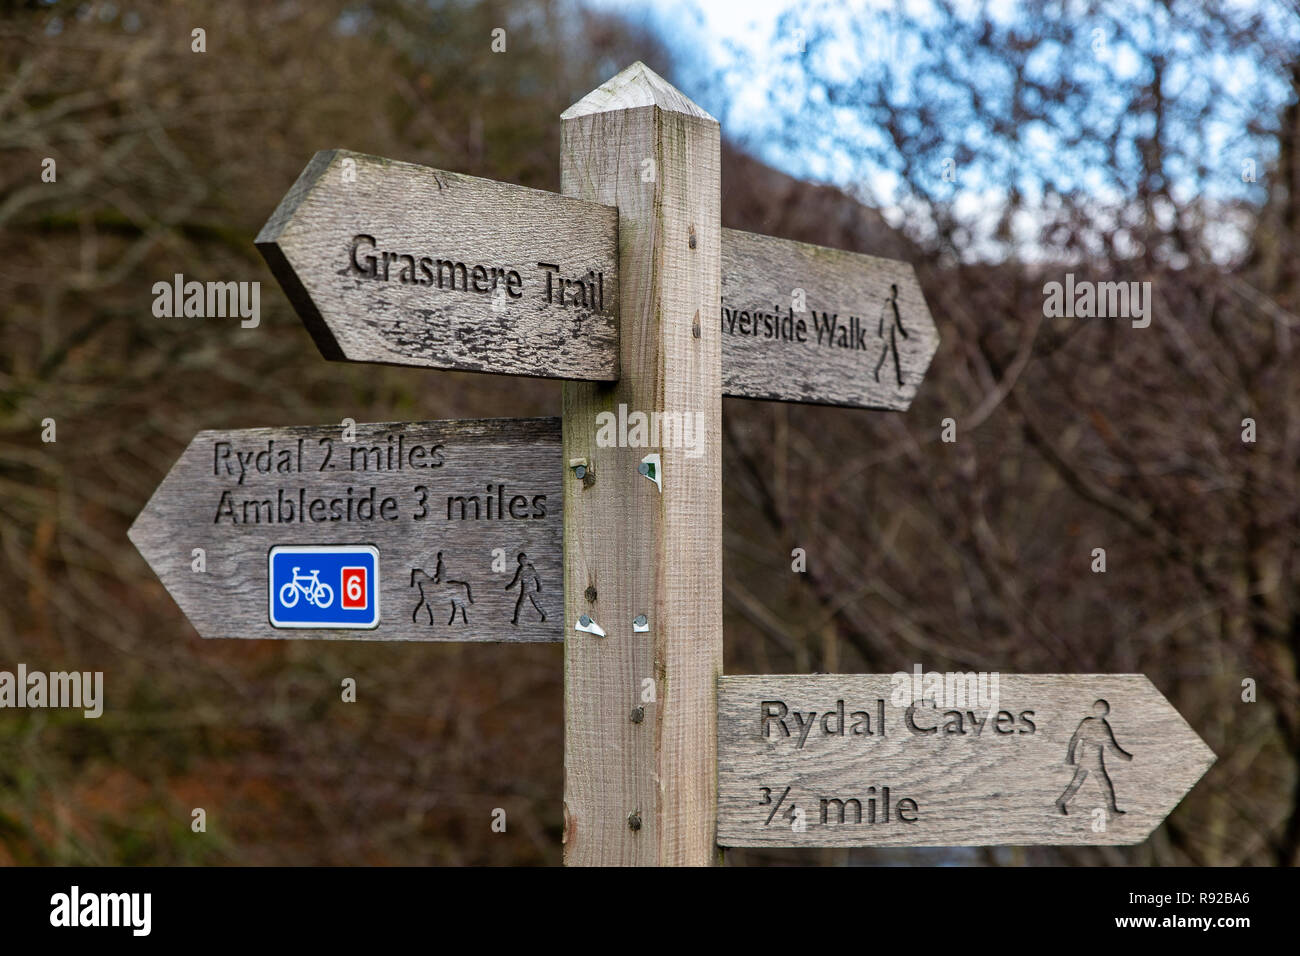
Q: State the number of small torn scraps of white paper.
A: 4